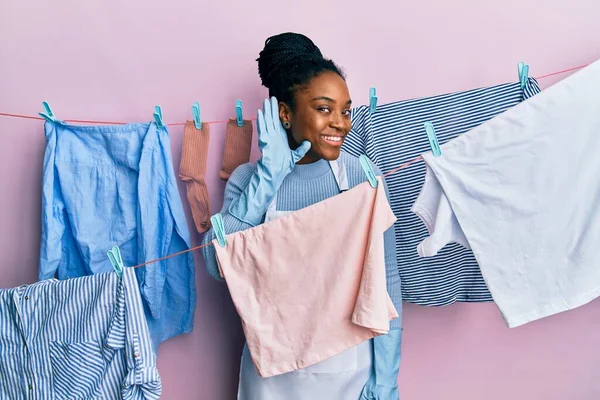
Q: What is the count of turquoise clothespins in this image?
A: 10